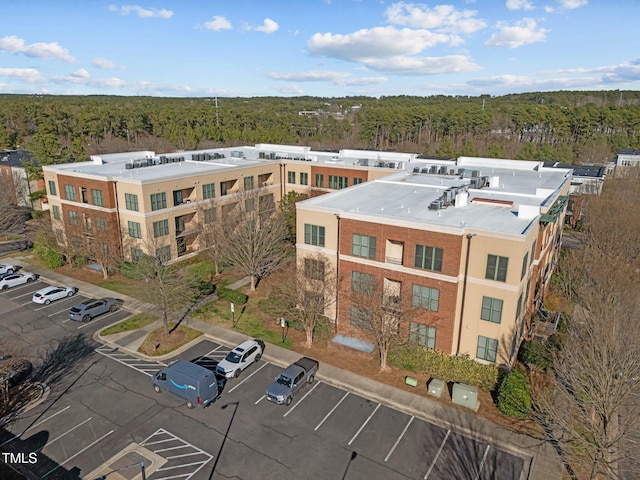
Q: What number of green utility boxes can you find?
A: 3